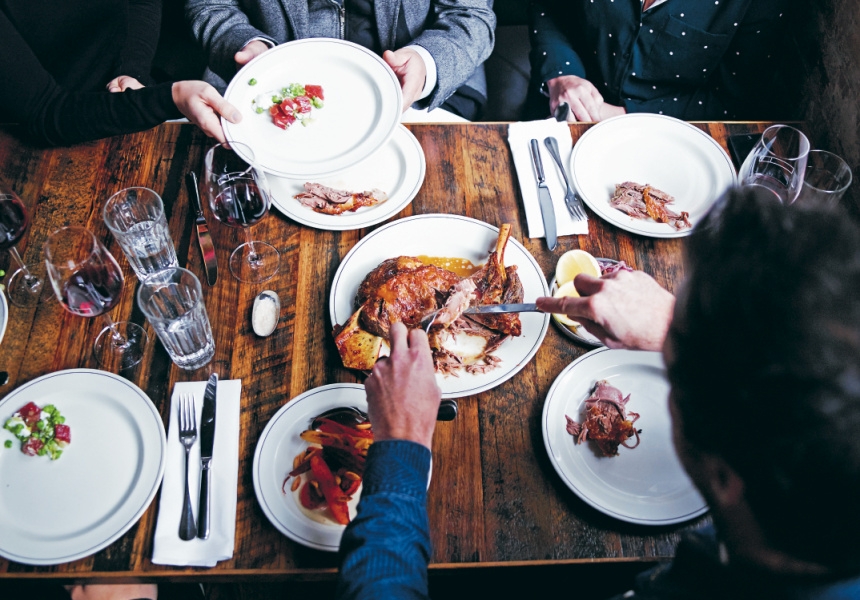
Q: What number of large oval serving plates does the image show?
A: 1